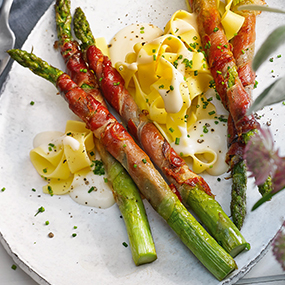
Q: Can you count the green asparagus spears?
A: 5